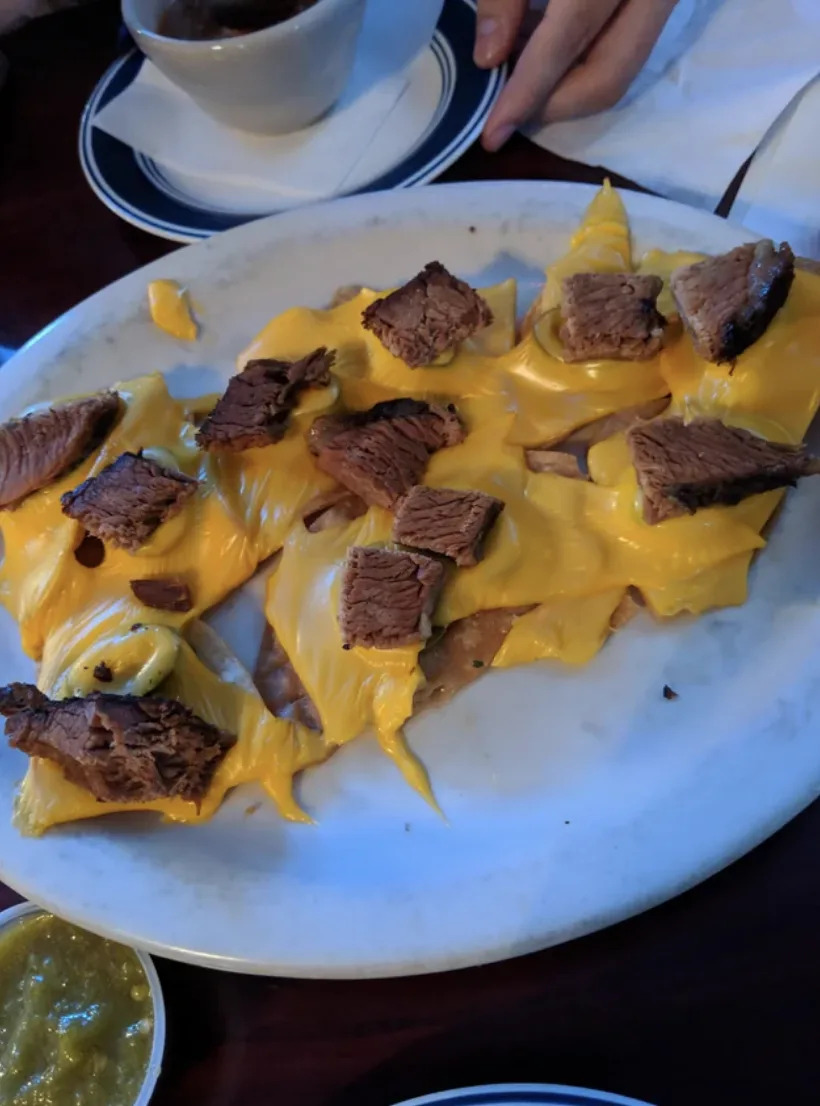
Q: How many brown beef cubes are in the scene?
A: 11